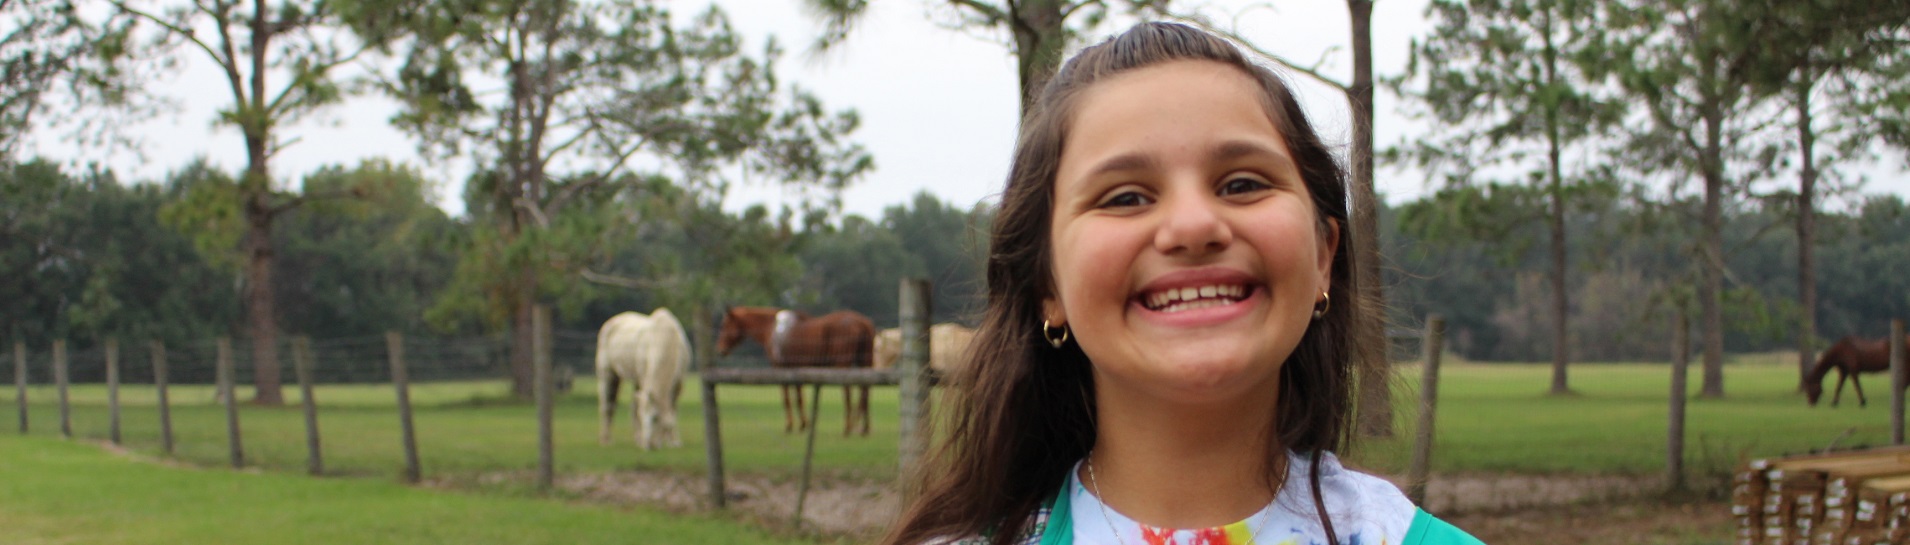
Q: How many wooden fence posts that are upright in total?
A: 13